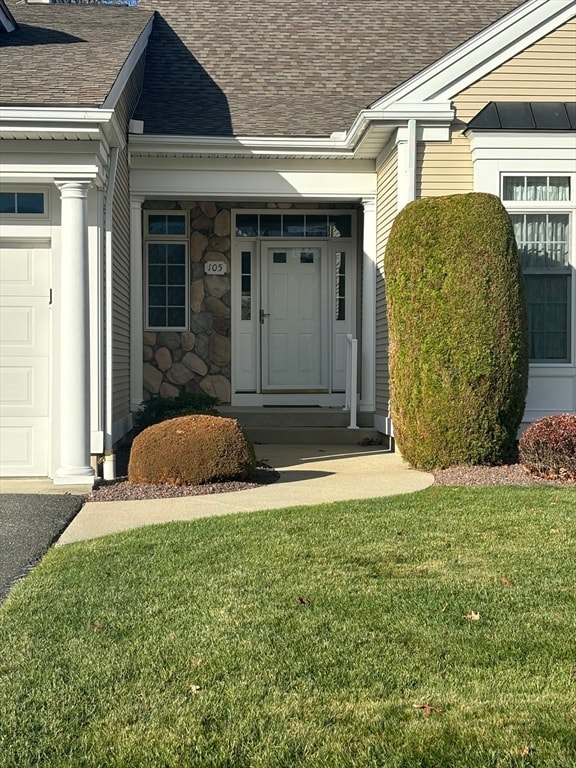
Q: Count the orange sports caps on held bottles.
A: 0